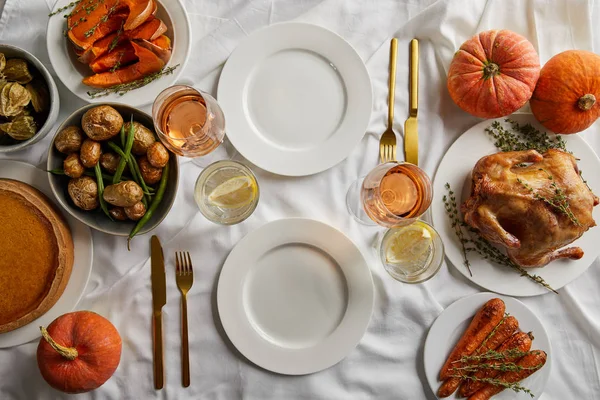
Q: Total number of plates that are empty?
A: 2